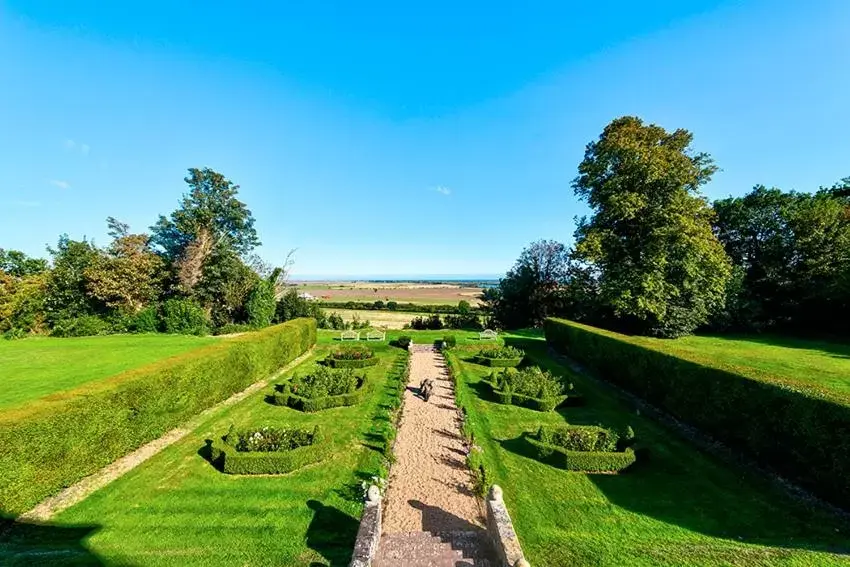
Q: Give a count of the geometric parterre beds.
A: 6